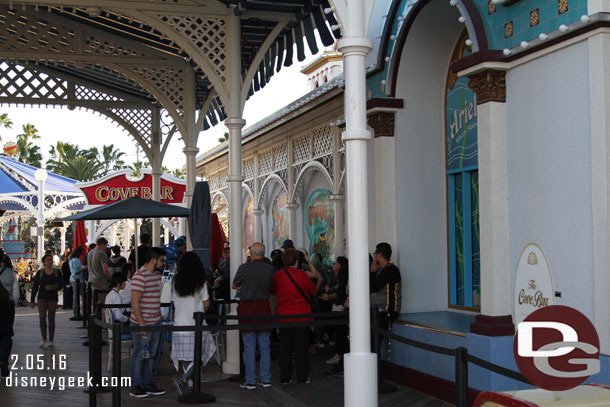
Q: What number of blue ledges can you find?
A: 1